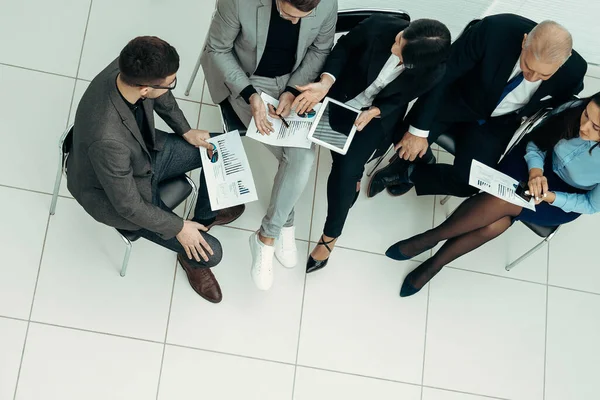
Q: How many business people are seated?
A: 5